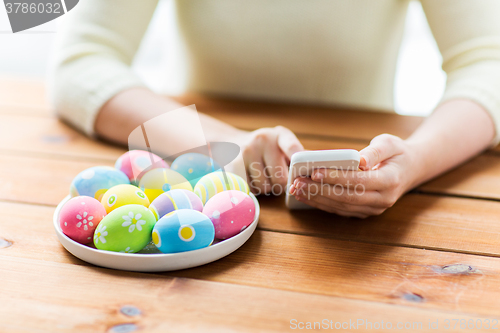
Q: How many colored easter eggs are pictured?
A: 11